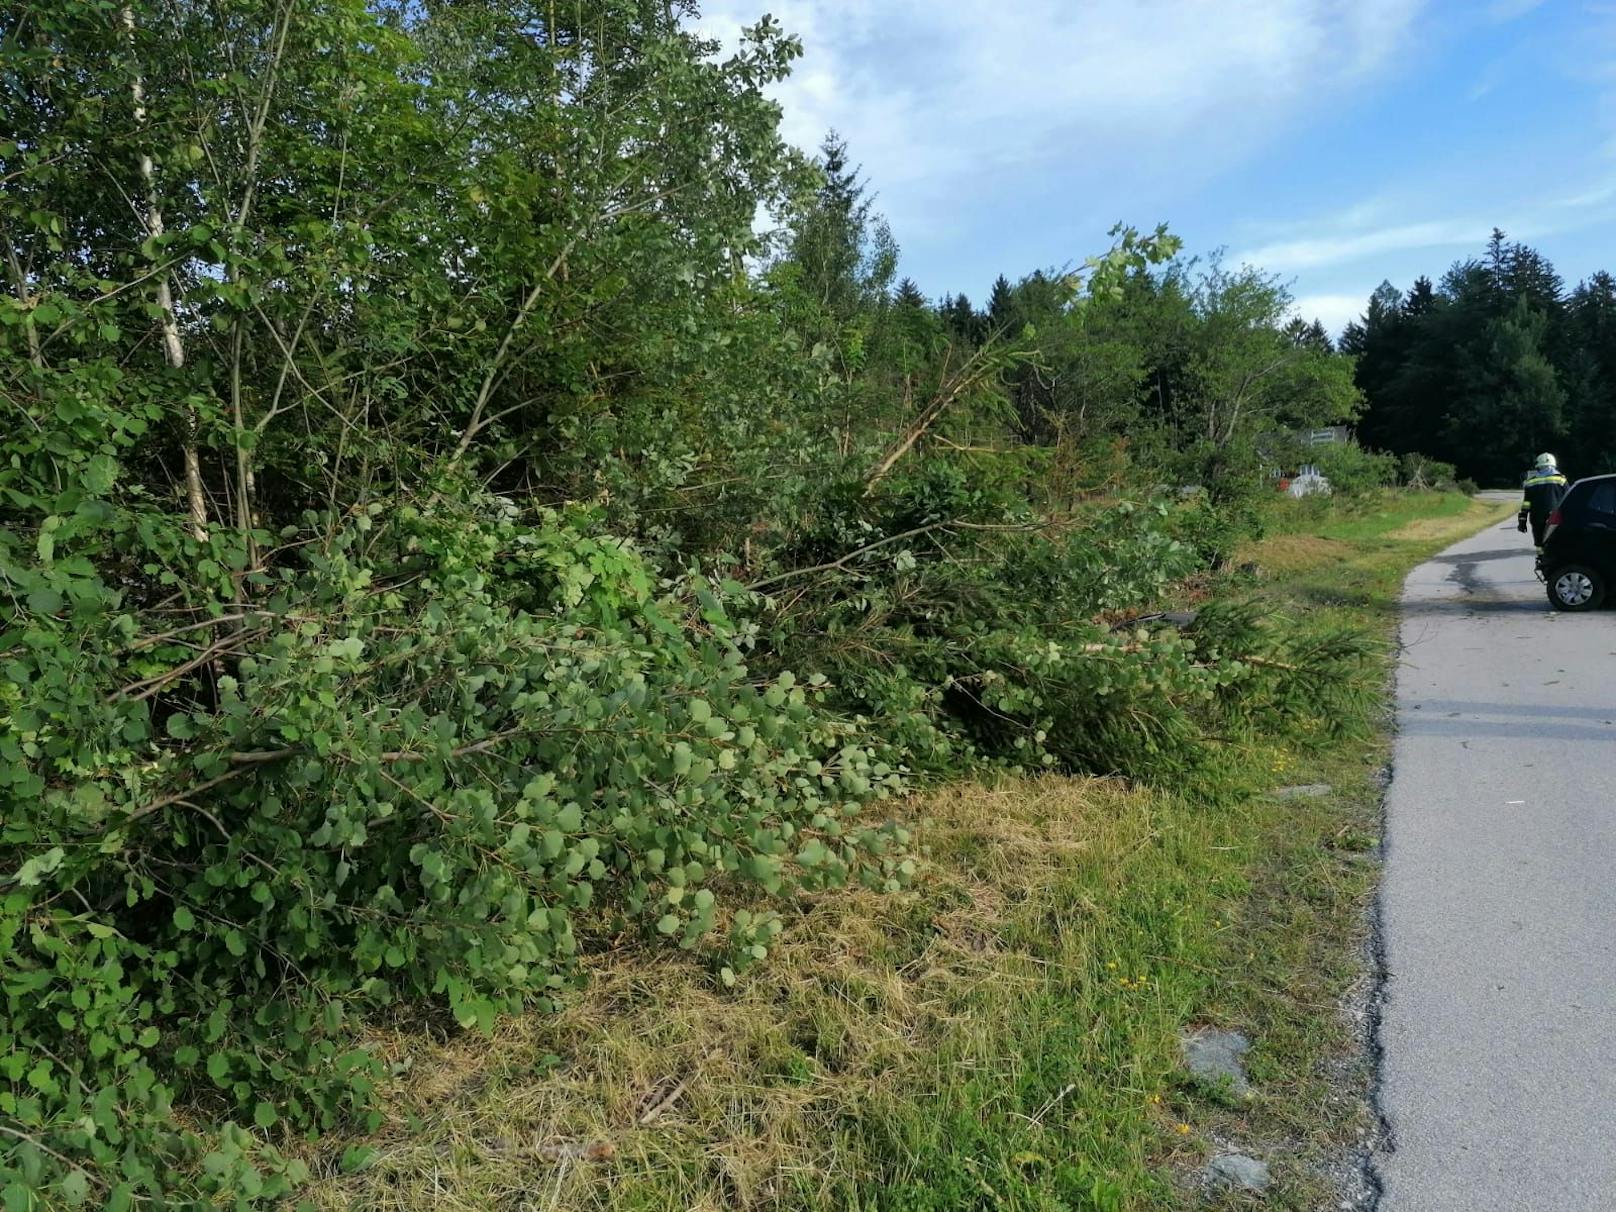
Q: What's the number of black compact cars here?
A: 1